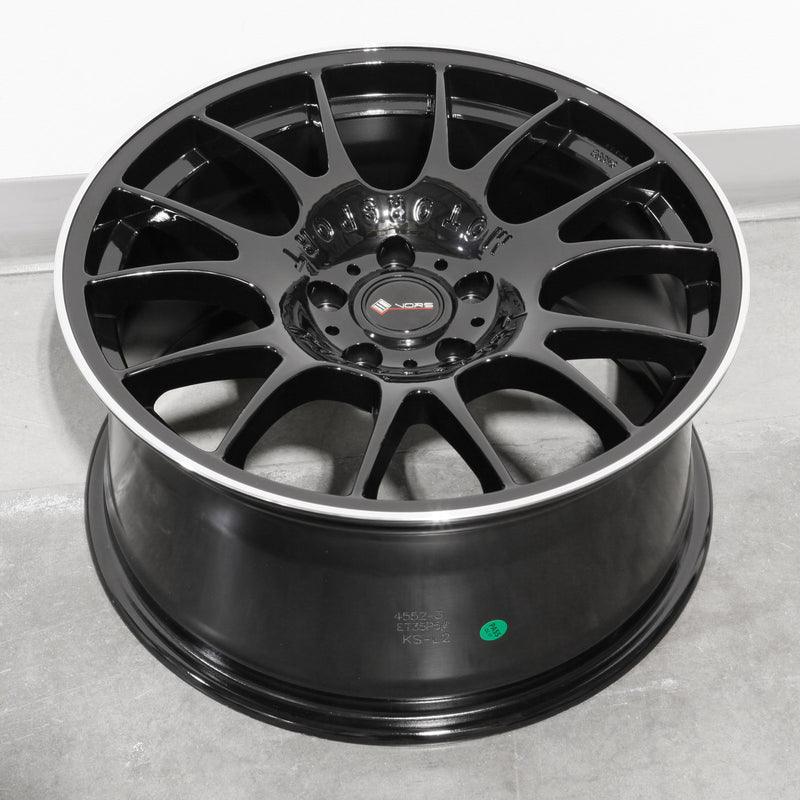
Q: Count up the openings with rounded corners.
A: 14